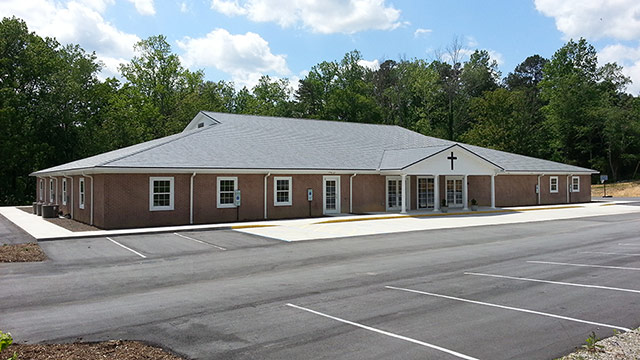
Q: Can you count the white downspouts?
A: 9